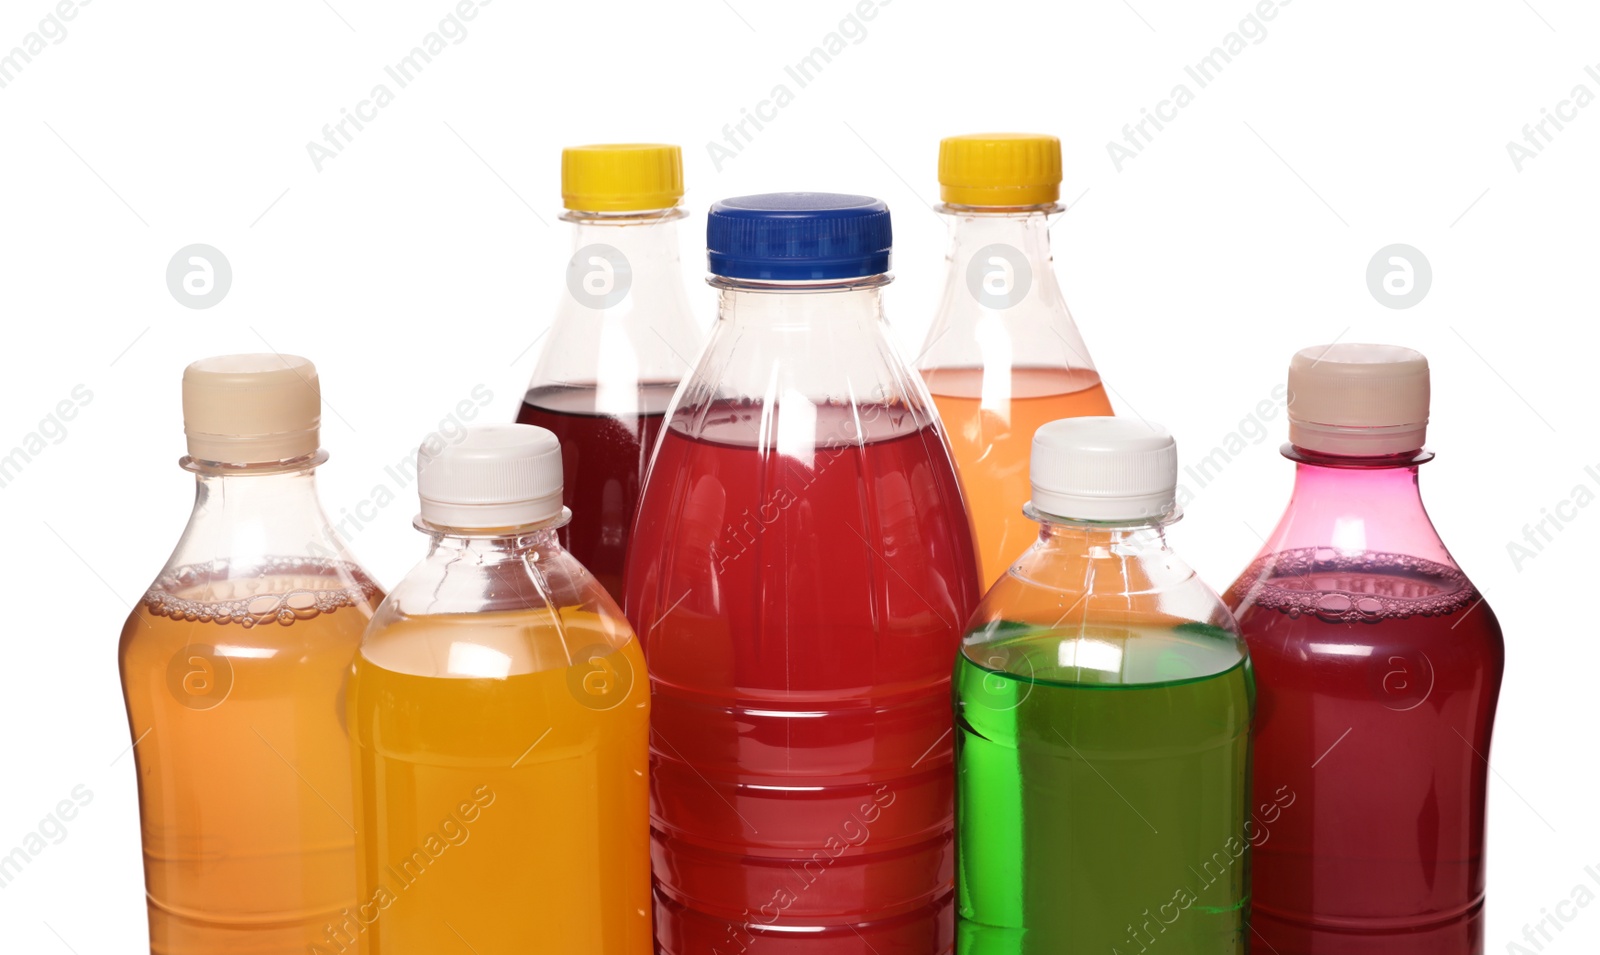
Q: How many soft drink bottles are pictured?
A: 7